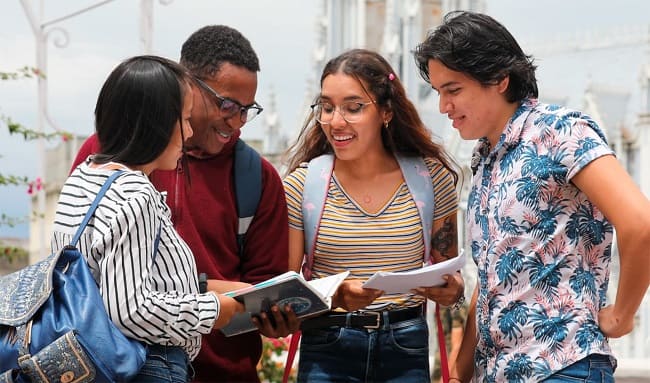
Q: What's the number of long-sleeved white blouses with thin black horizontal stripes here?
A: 1